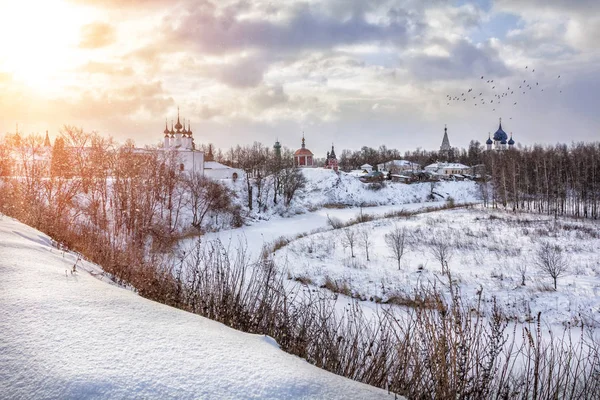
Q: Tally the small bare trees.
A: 6